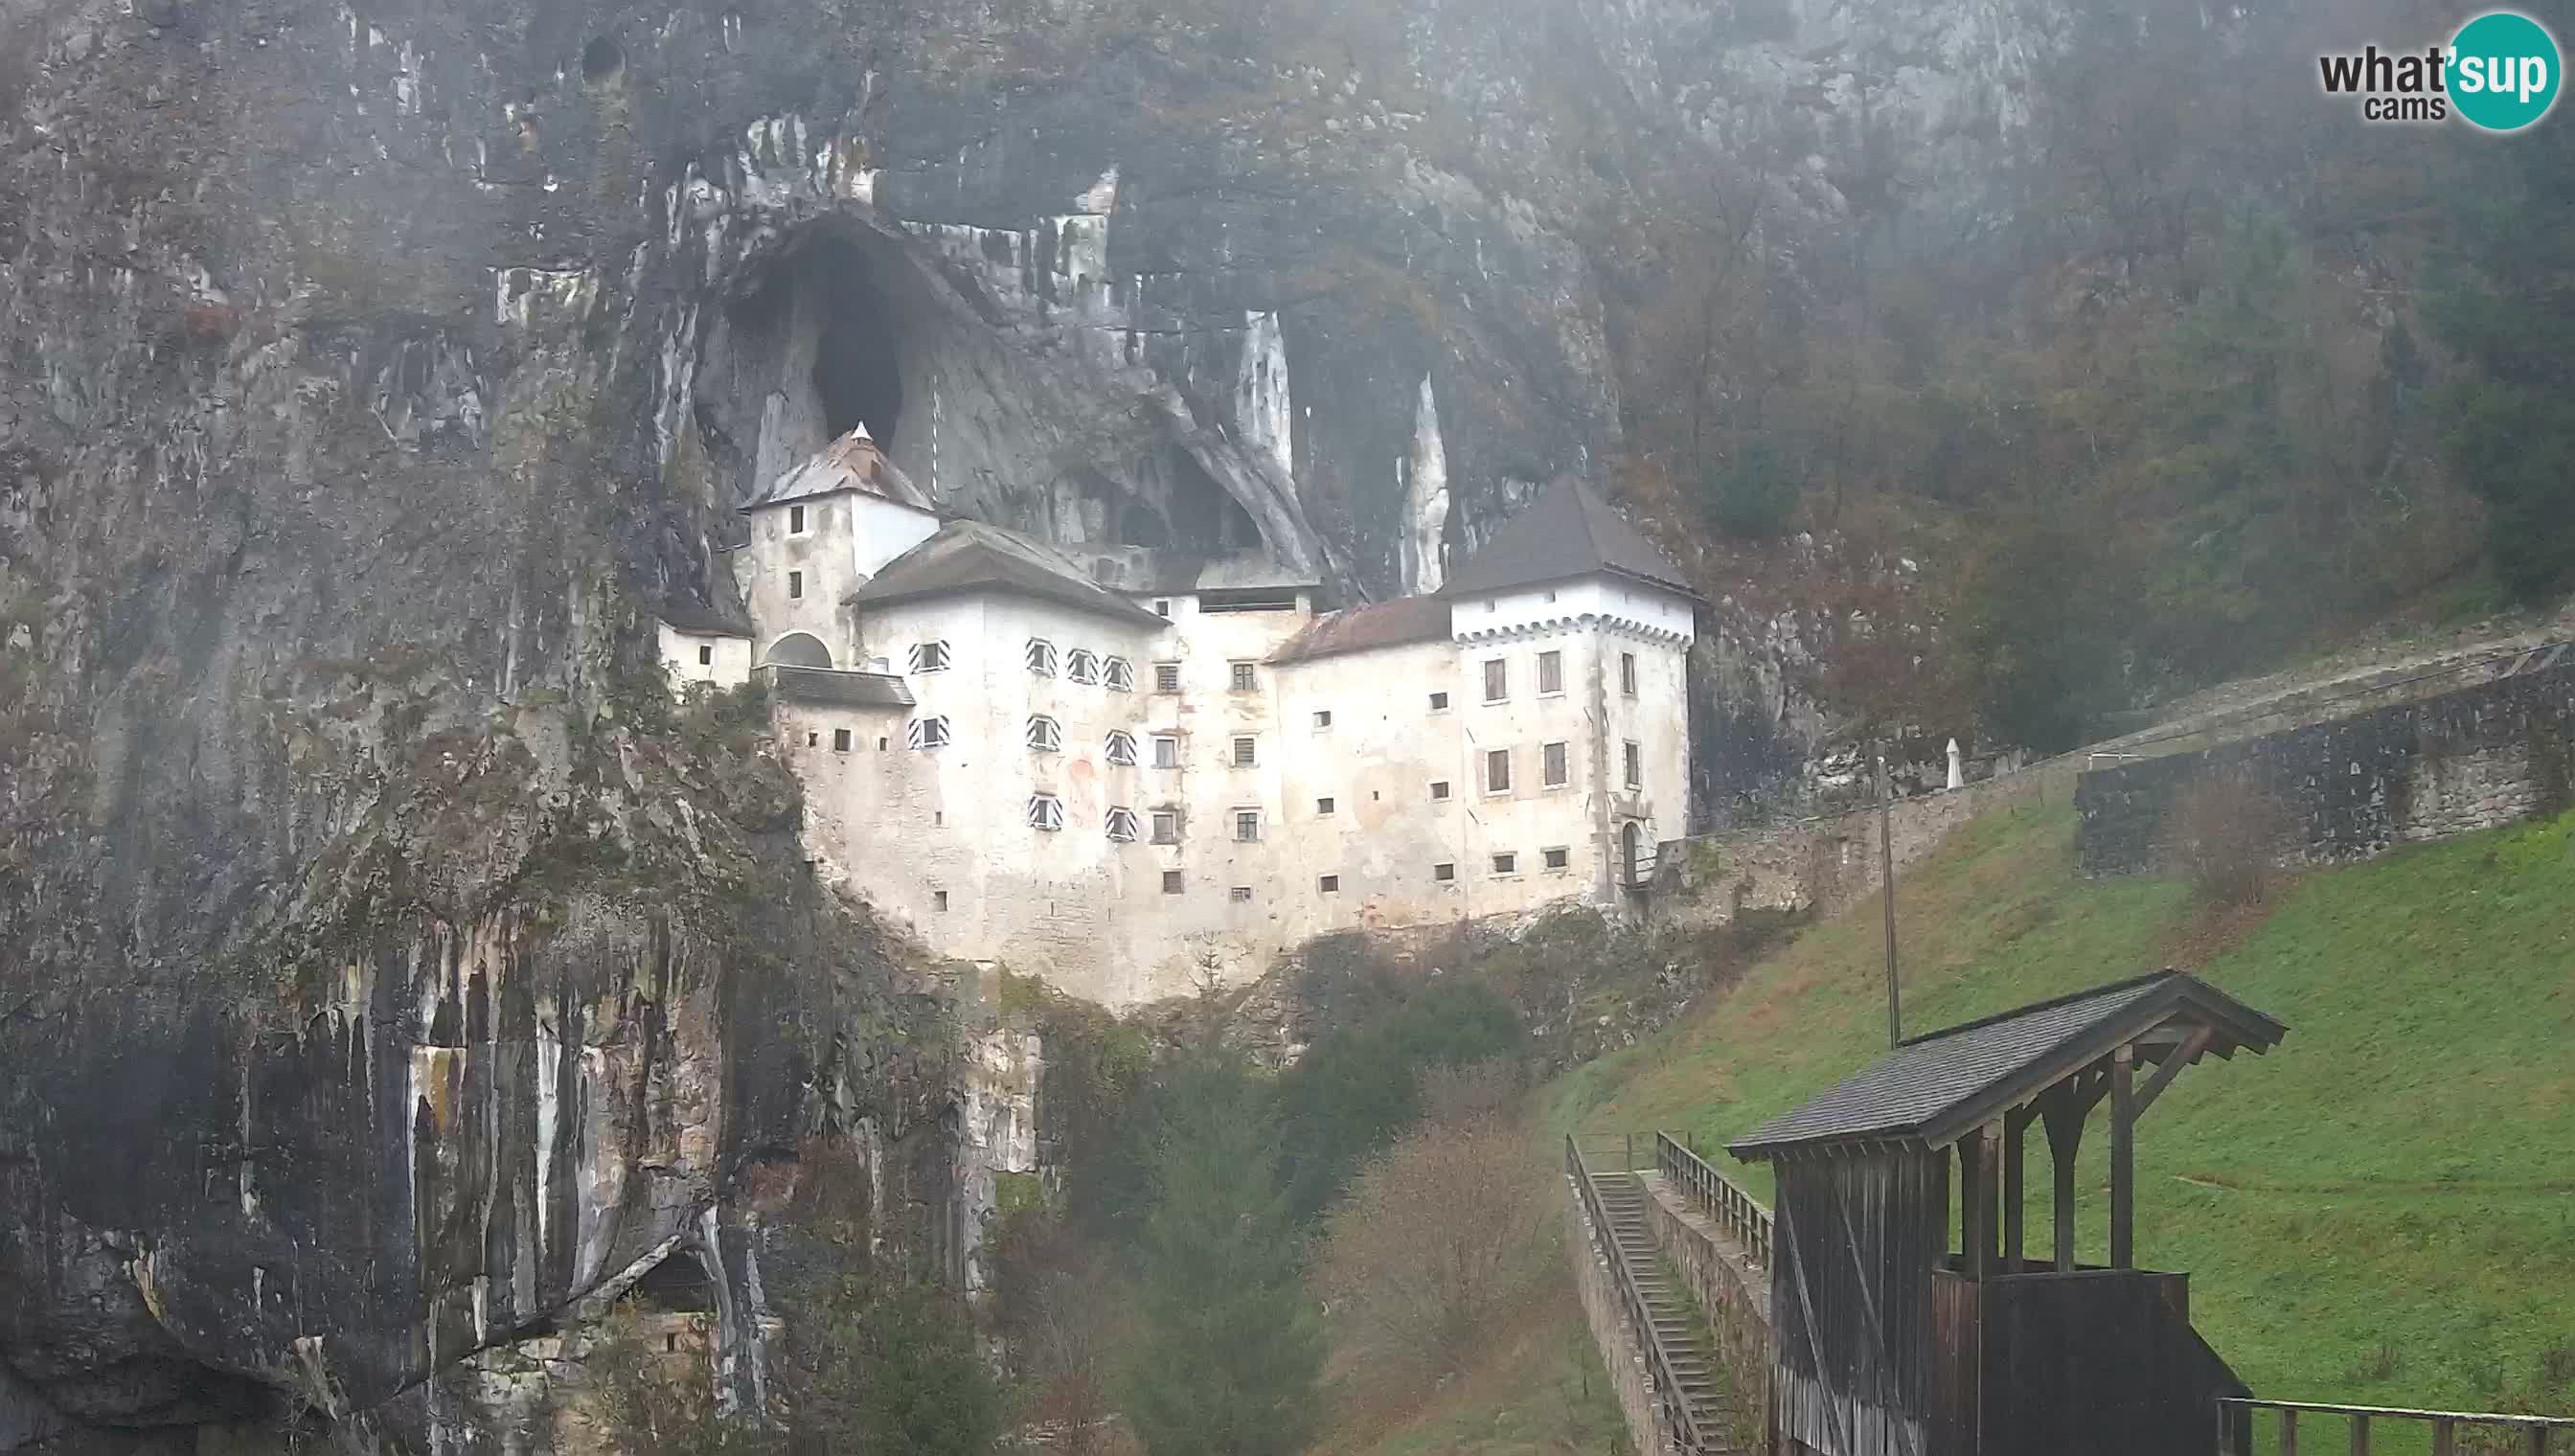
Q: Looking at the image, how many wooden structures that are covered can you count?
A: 1